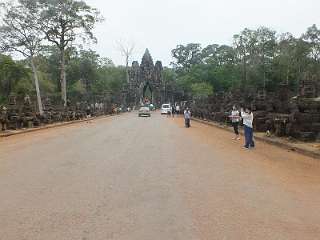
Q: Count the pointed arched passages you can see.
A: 1